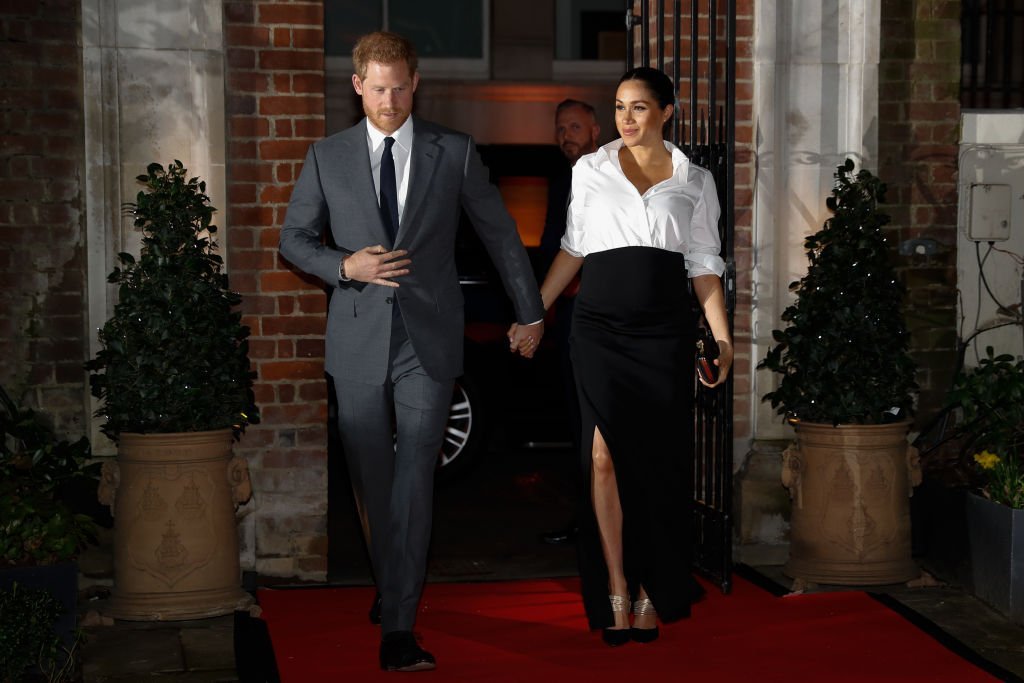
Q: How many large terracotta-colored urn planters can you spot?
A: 2